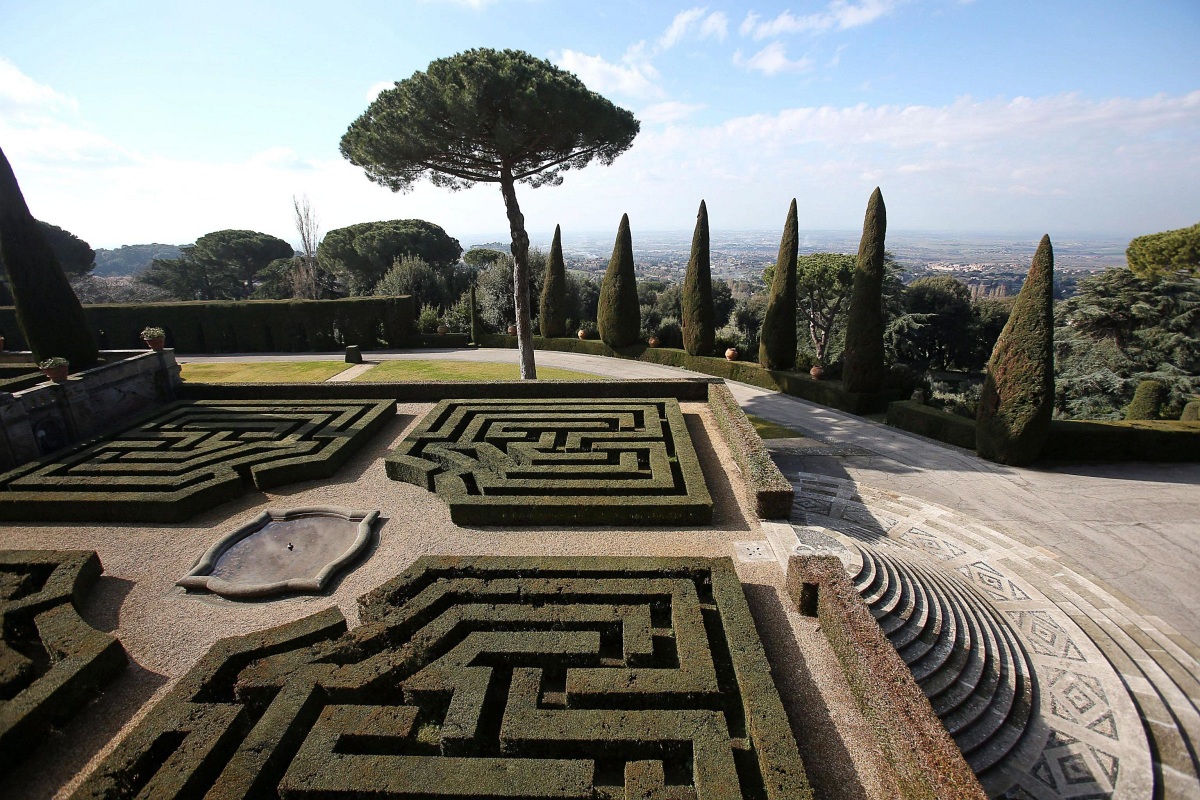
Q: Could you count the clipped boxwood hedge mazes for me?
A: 4